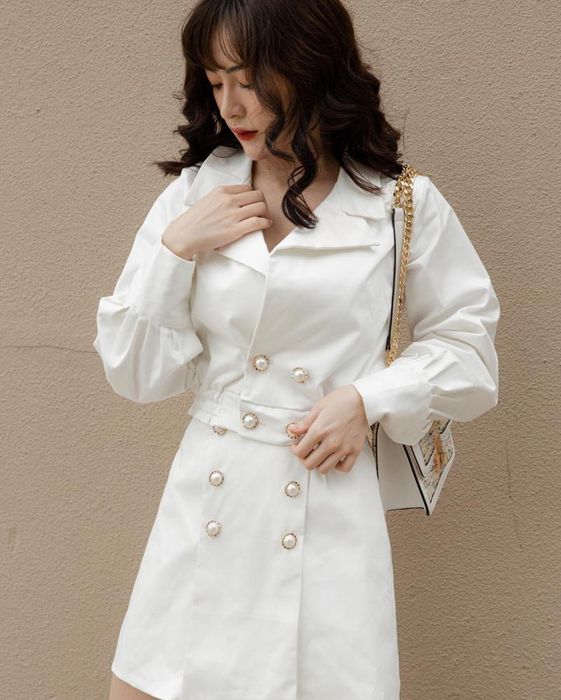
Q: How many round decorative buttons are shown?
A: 9